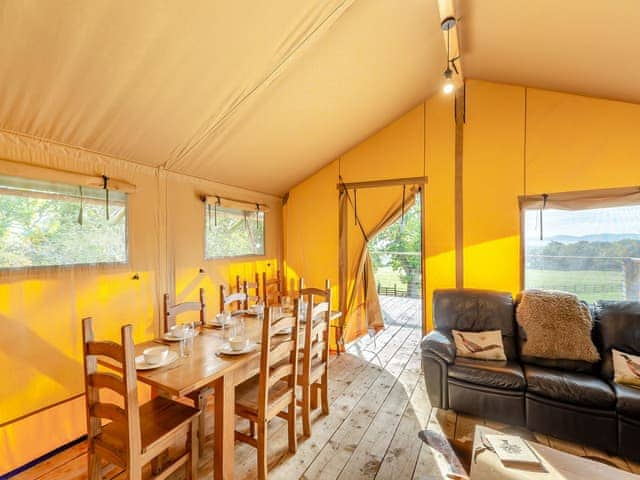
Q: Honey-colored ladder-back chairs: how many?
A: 8